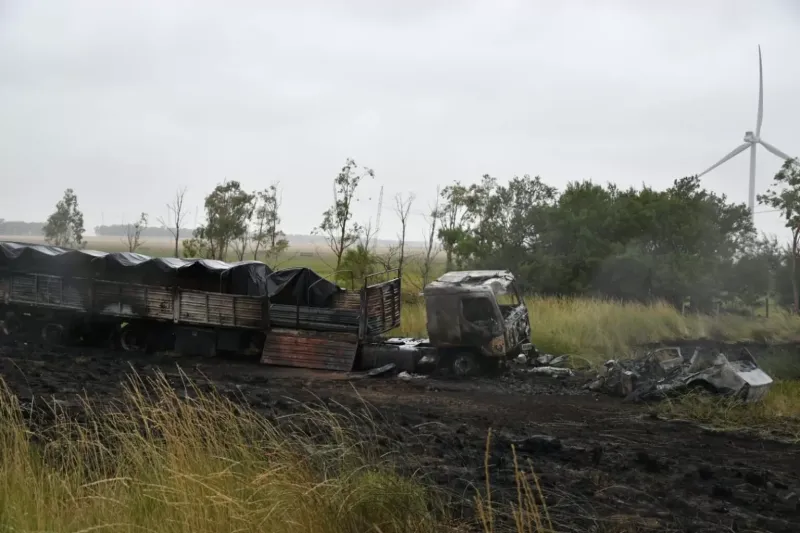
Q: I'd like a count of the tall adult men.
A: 0